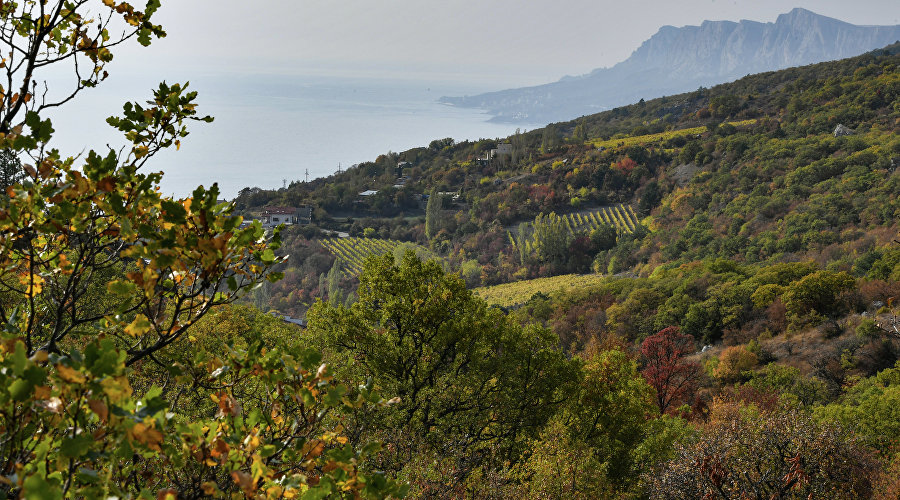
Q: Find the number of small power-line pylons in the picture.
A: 3